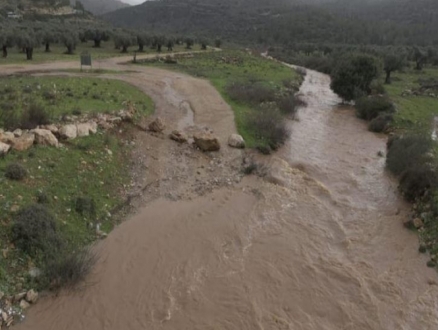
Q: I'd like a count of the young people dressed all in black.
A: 0